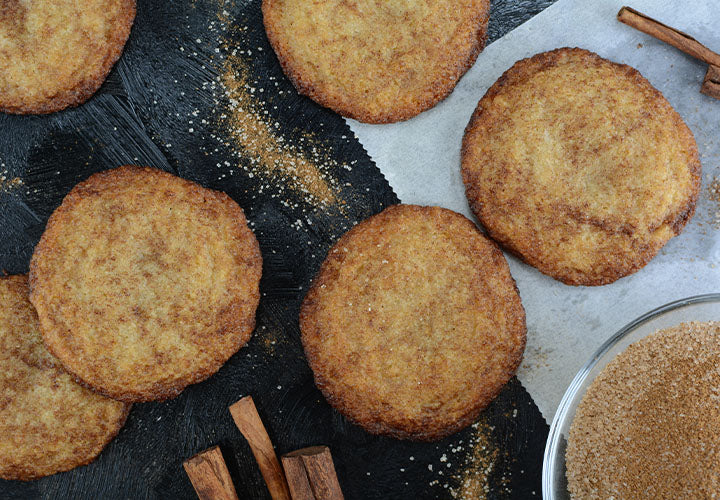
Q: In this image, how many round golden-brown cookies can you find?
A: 6